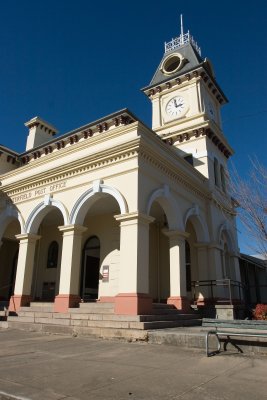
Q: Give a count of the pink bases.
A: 4